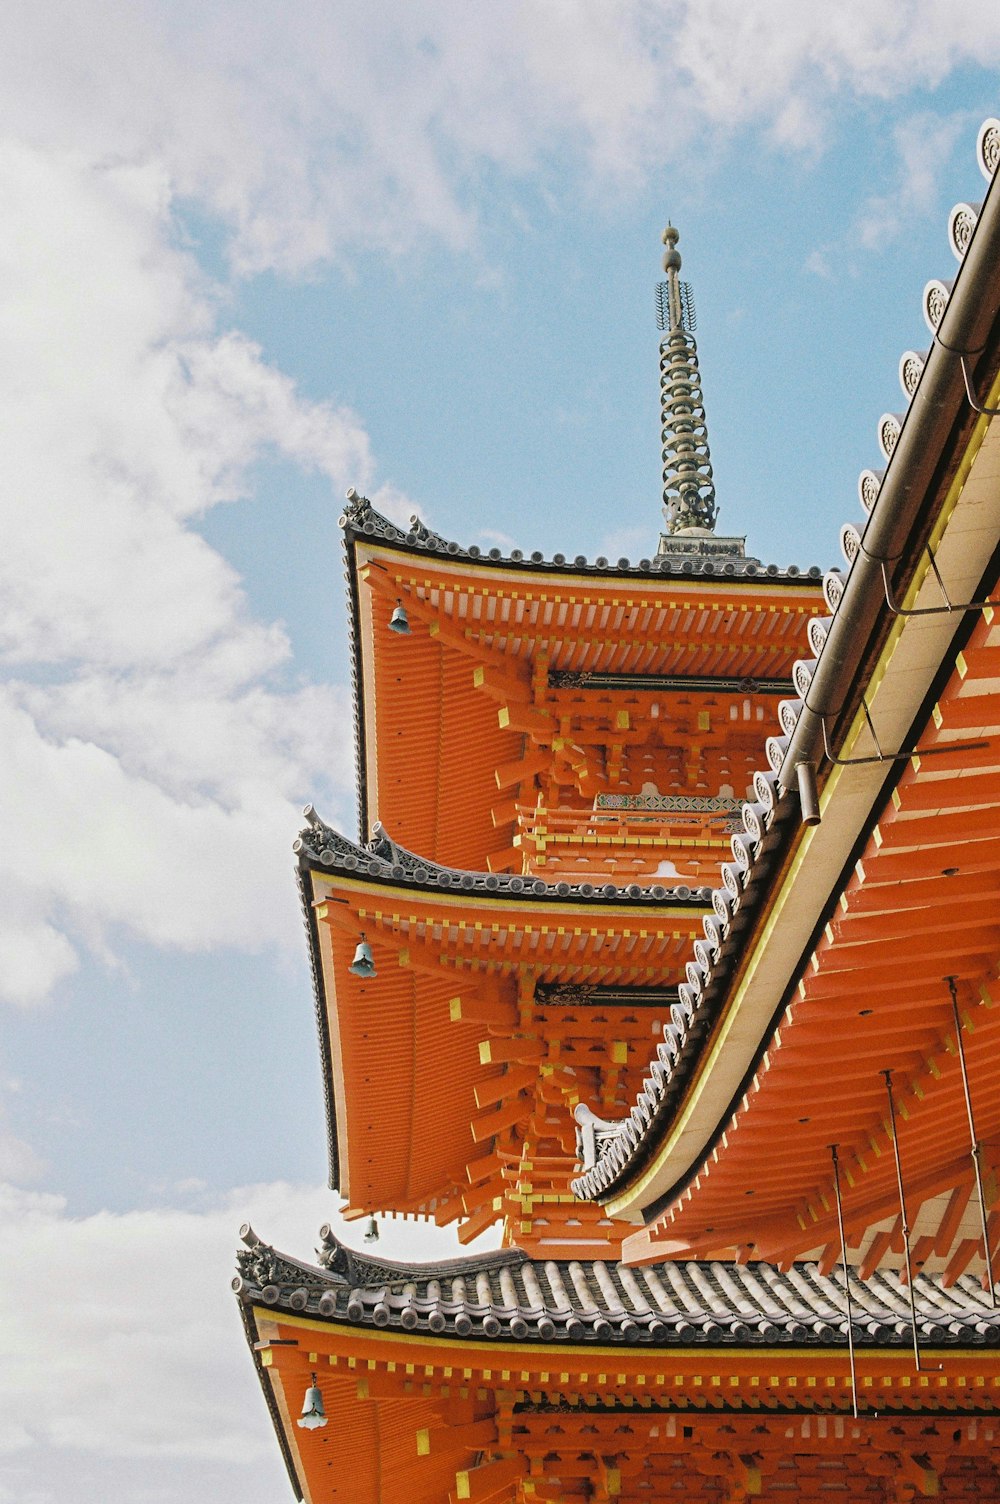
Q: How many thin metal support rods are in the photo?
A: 3